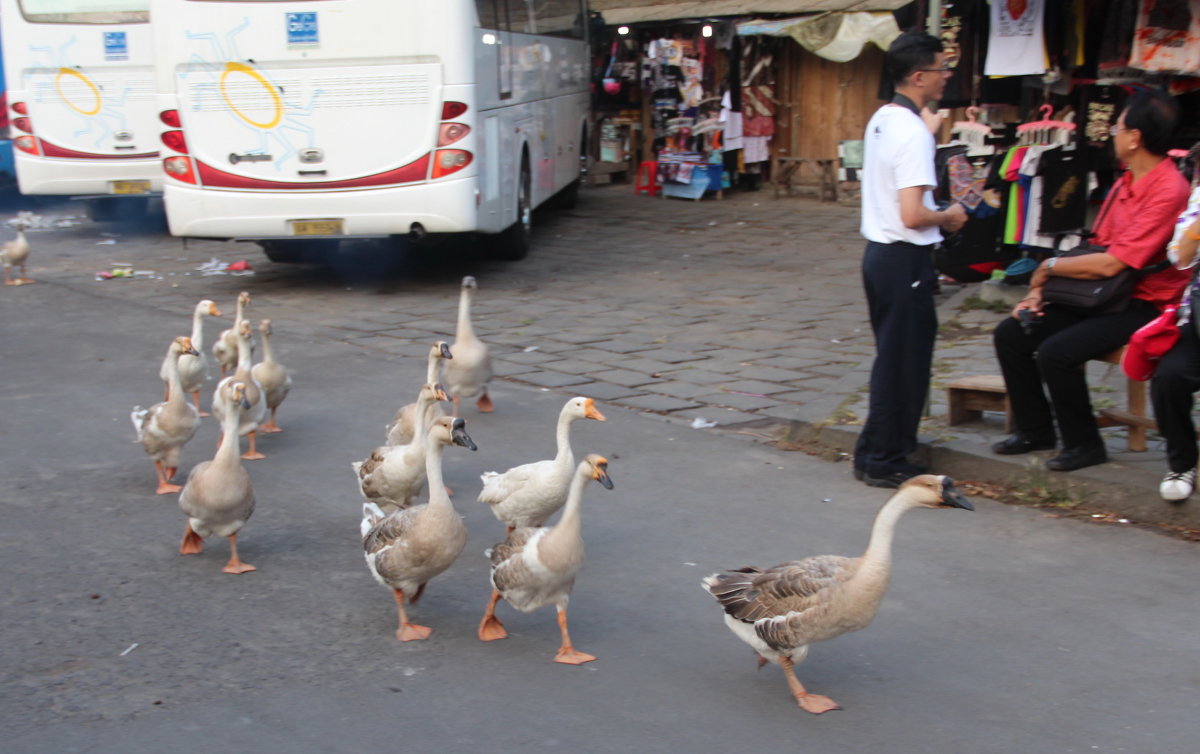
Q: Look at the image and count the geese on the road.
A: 14